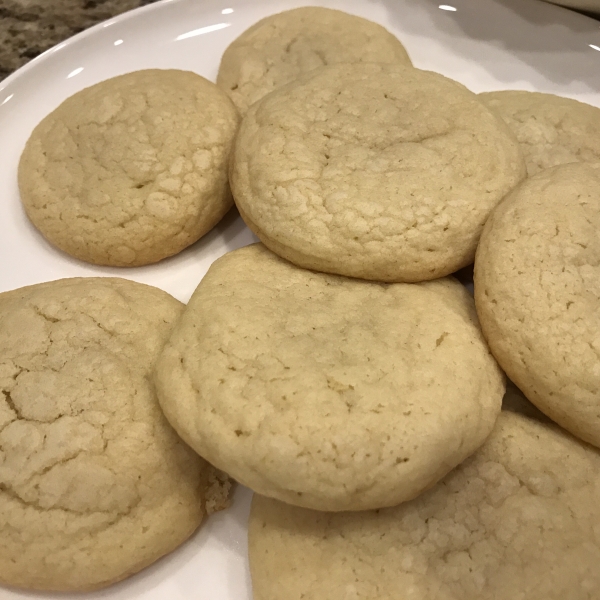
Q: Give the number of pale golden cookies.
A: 8